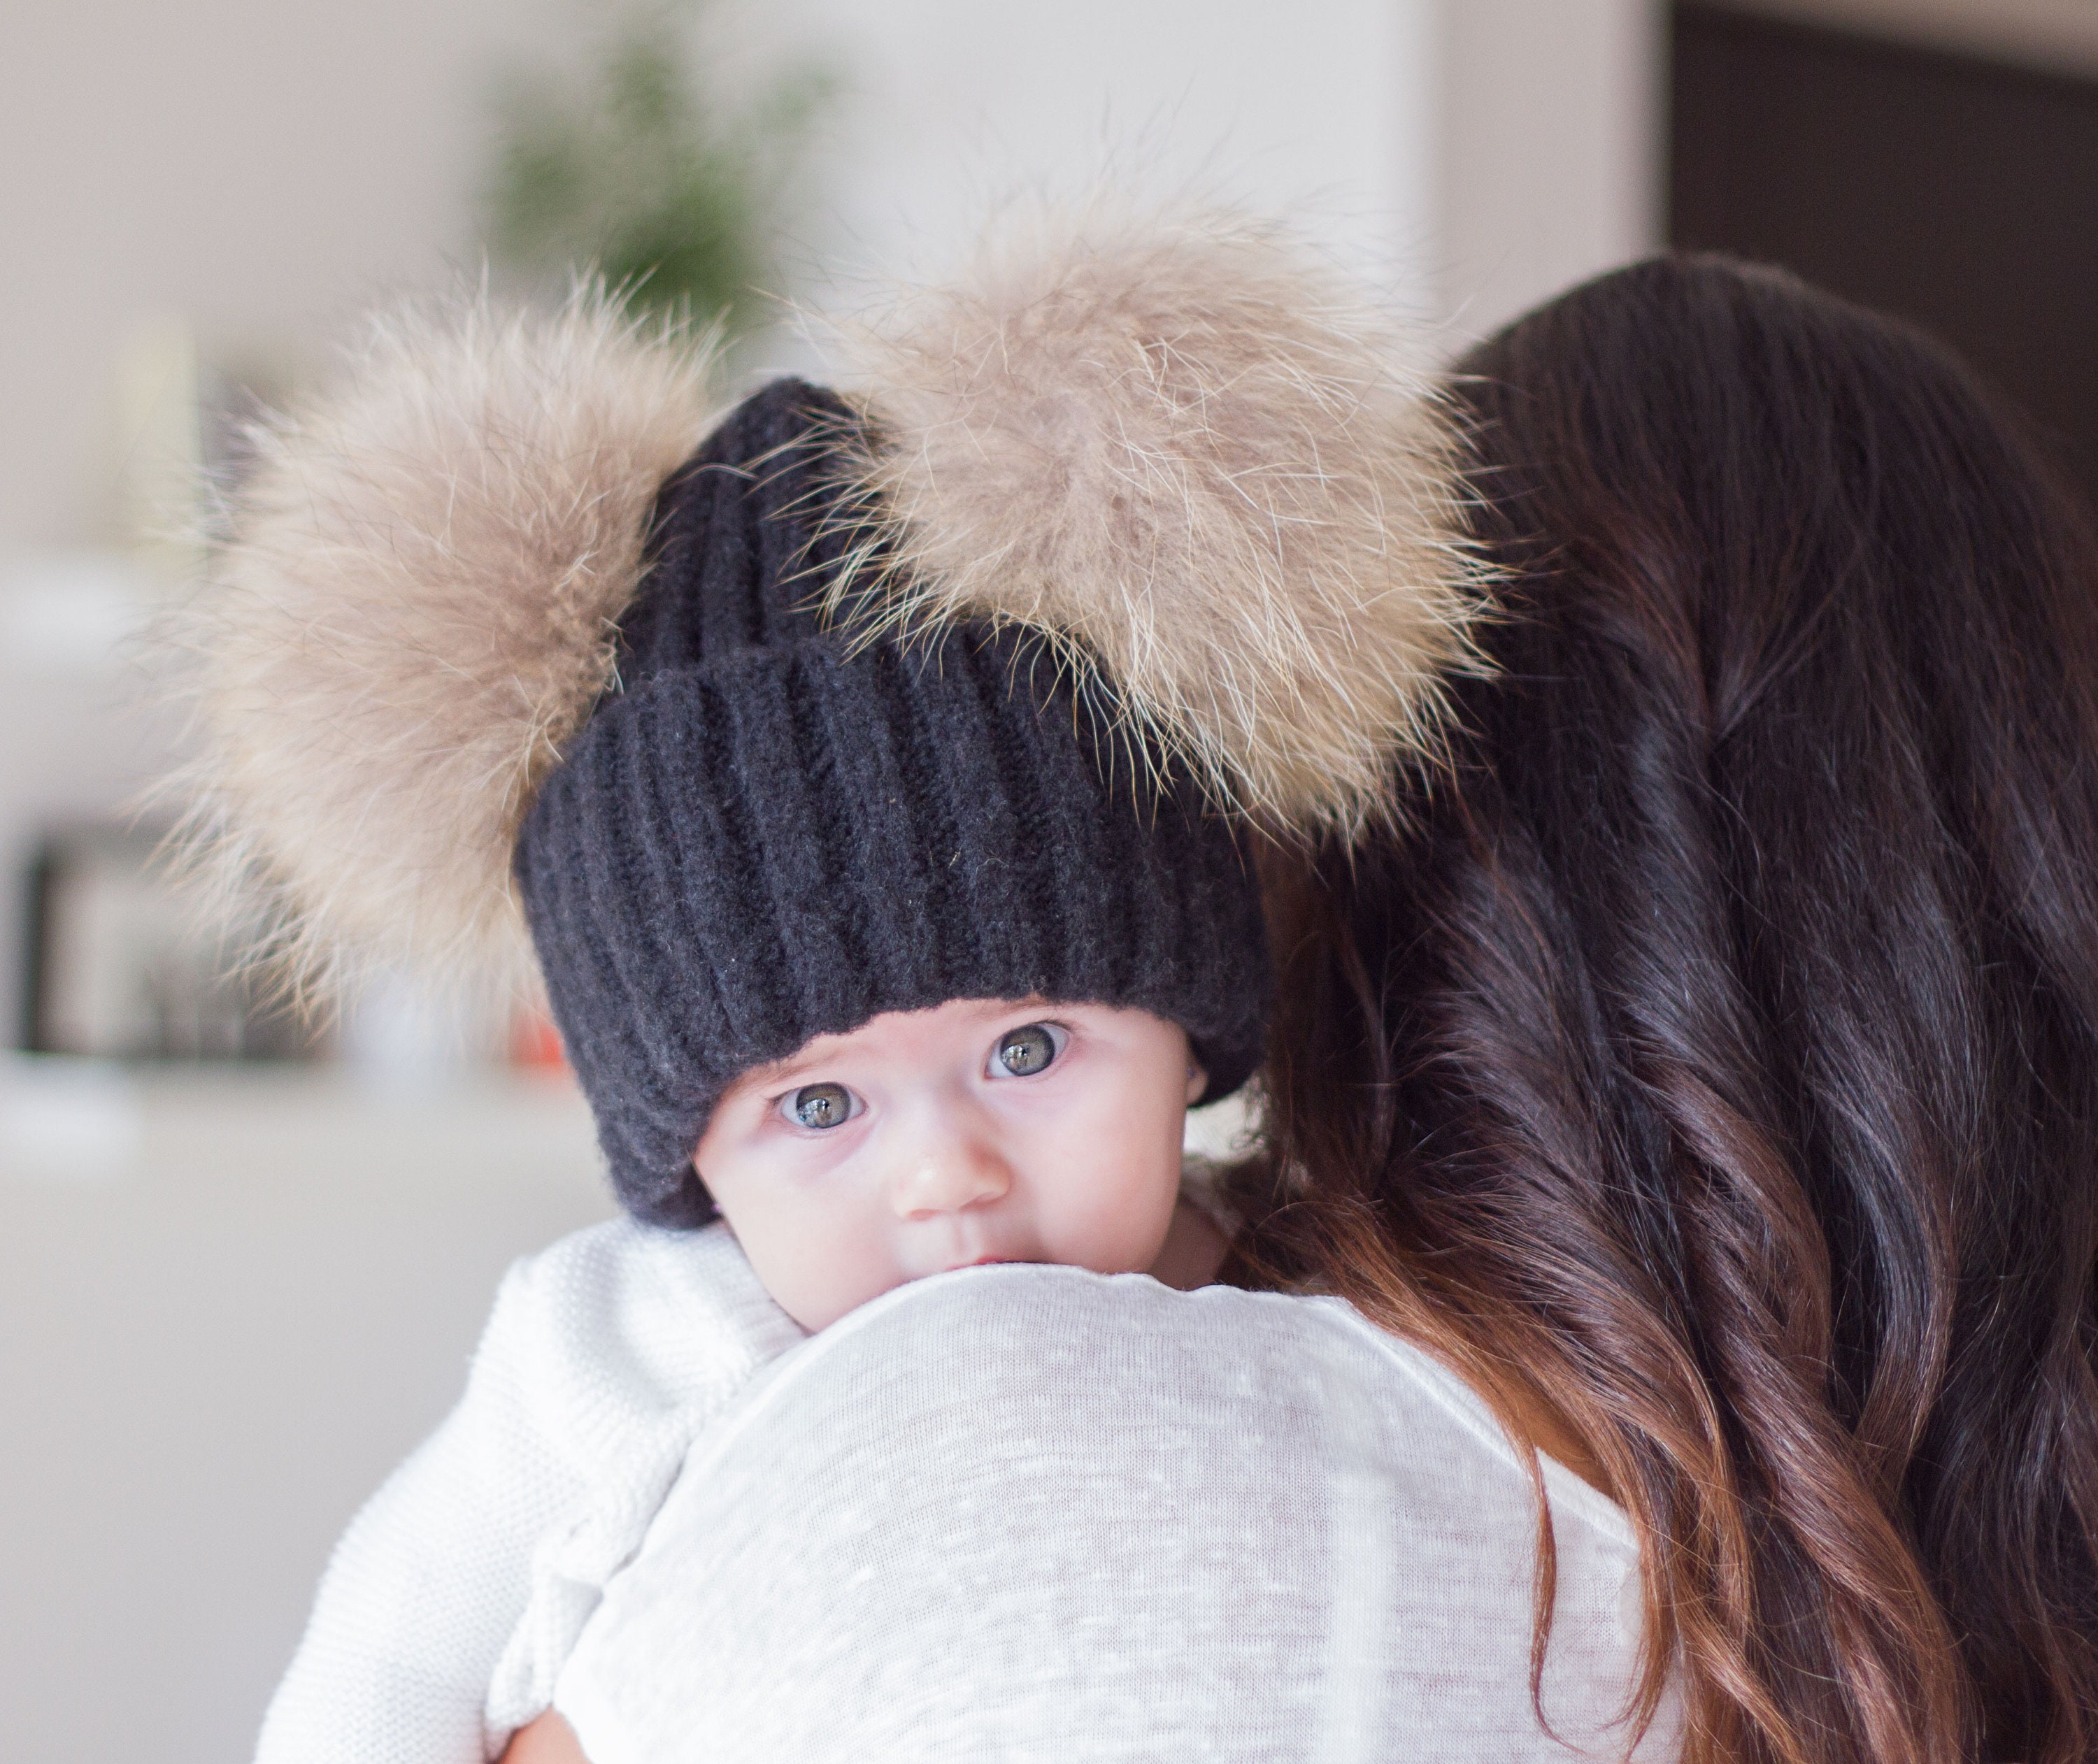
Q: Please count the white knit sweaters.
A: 1